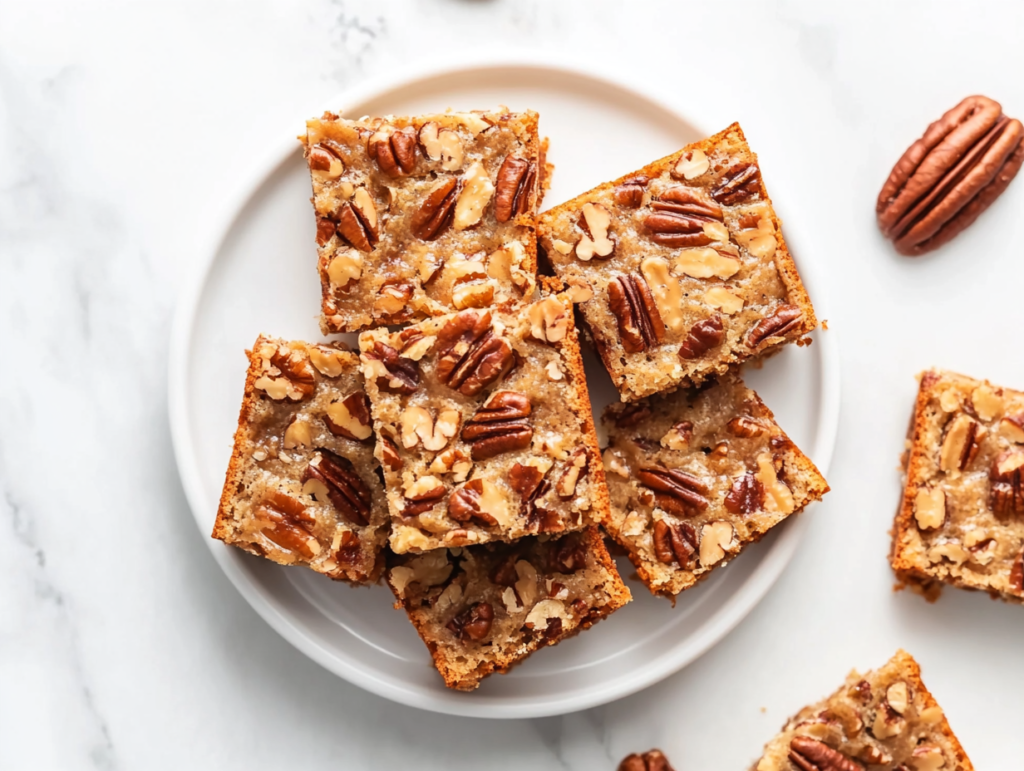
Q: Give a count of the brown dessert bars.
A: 8